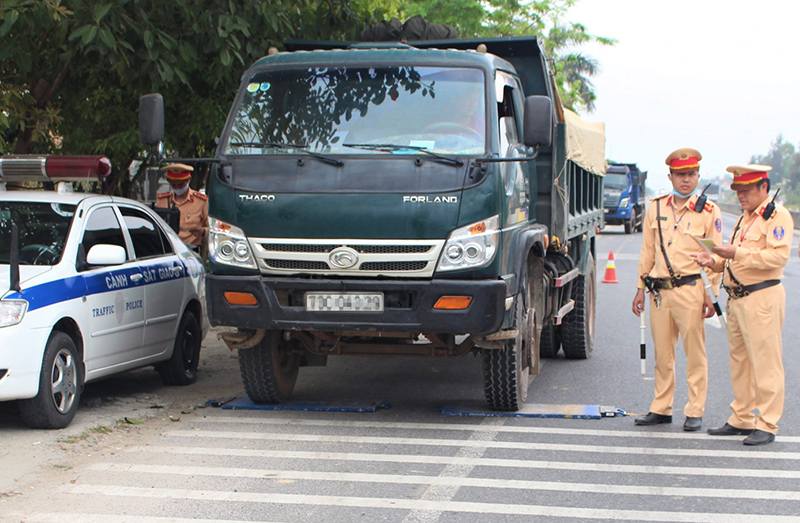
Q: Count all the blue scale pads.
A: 2